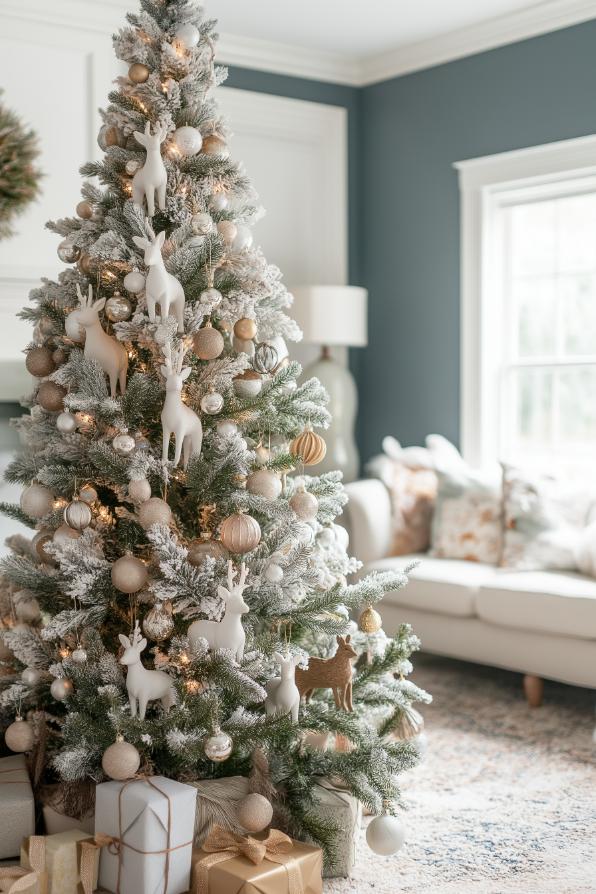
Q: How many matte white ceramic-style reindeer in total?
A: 7